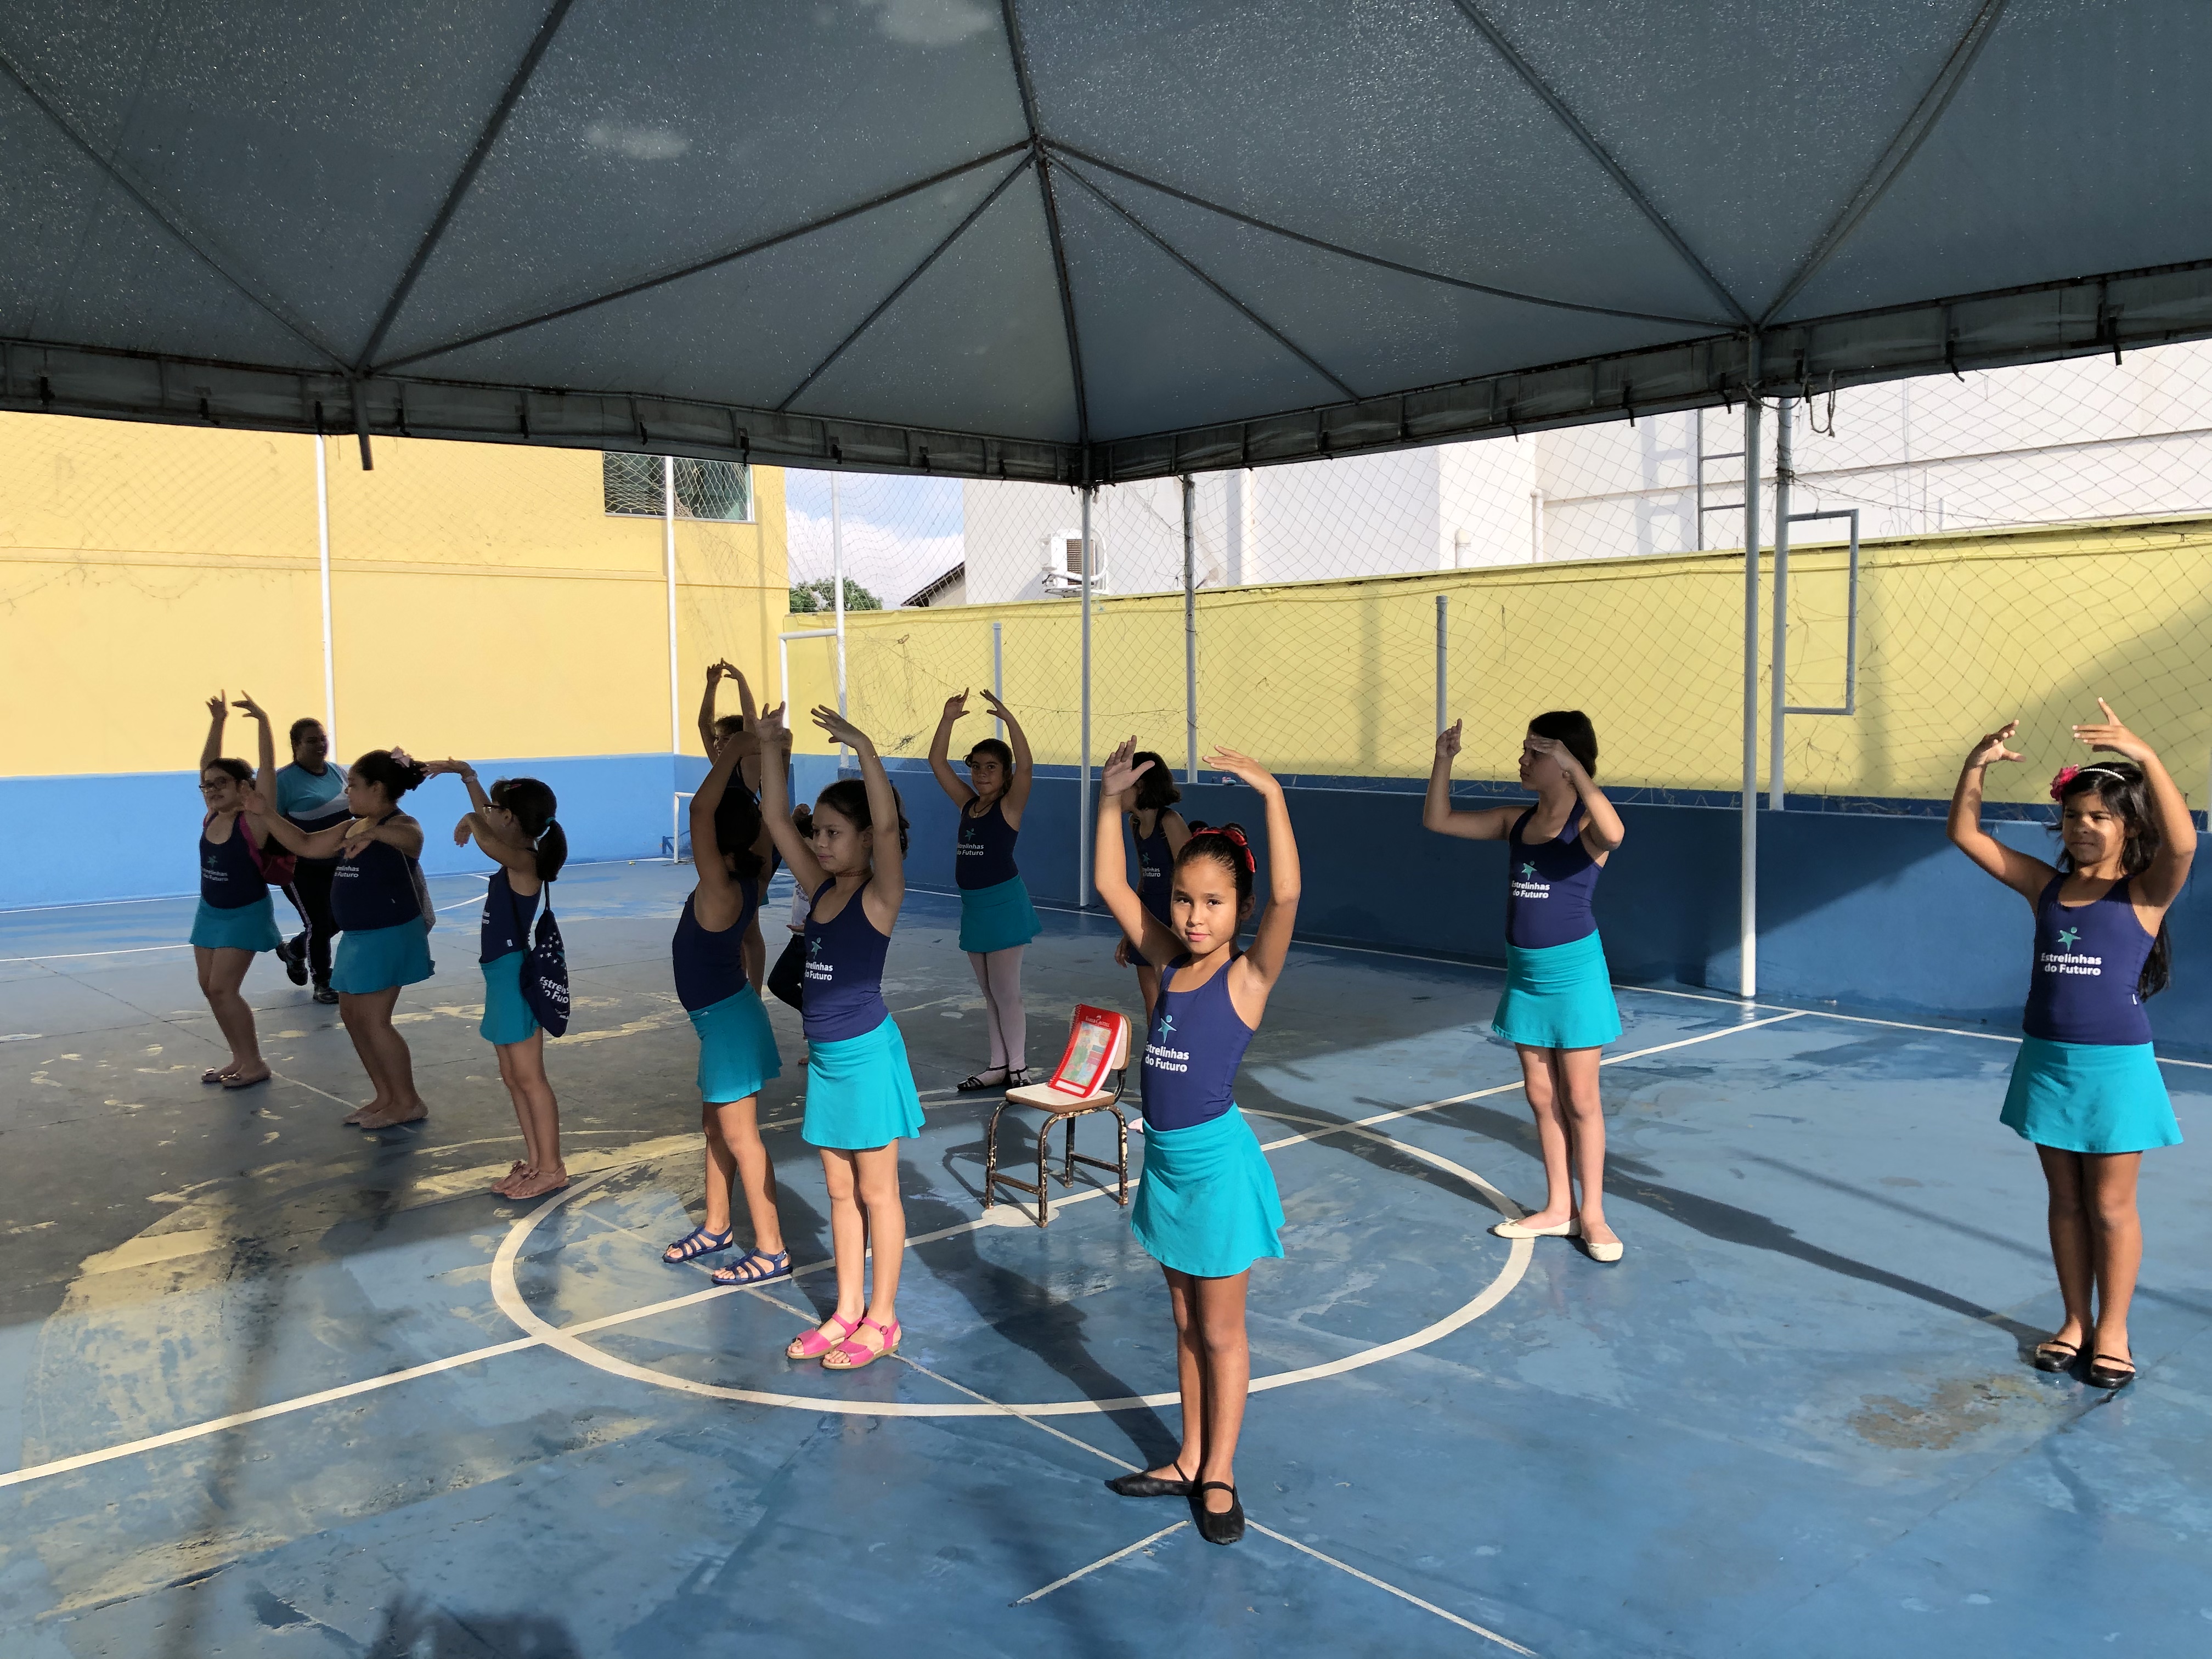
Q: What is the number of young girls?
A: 11